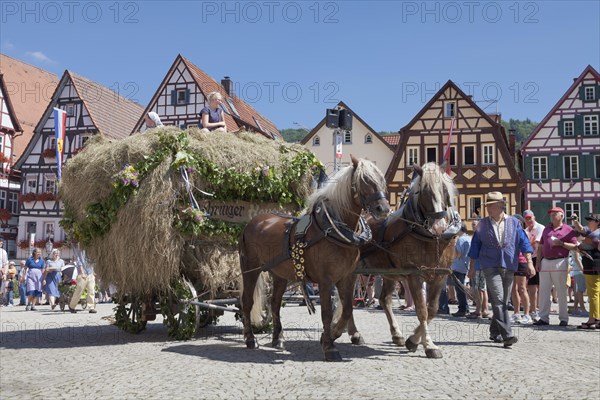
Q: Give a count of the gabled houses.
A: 6